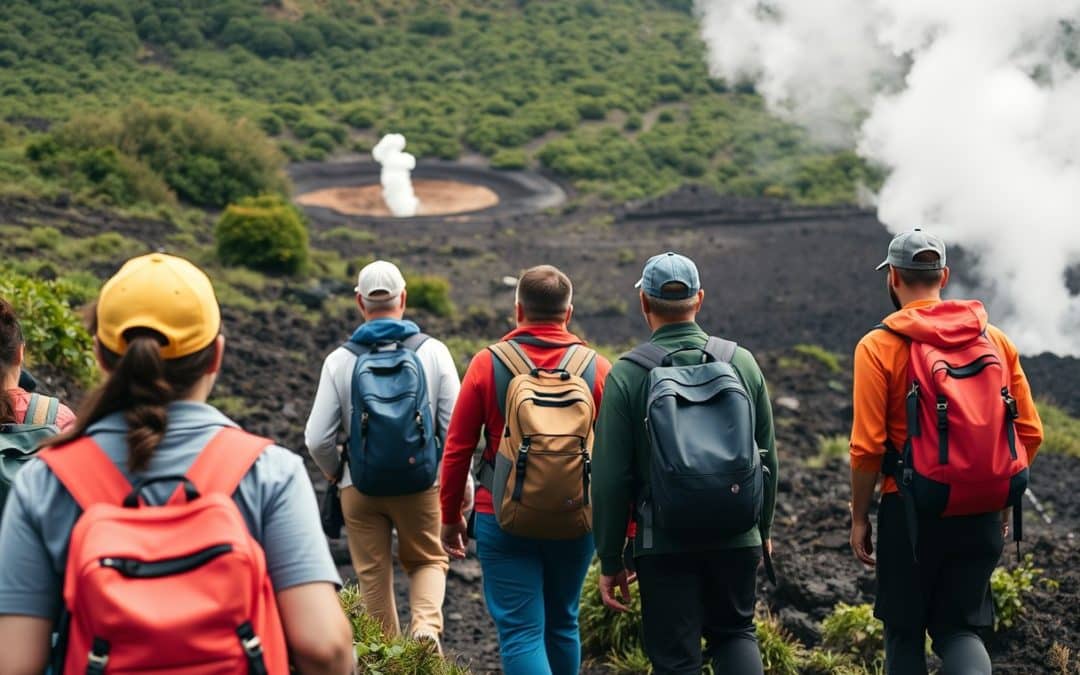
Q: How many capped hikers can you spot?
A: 4